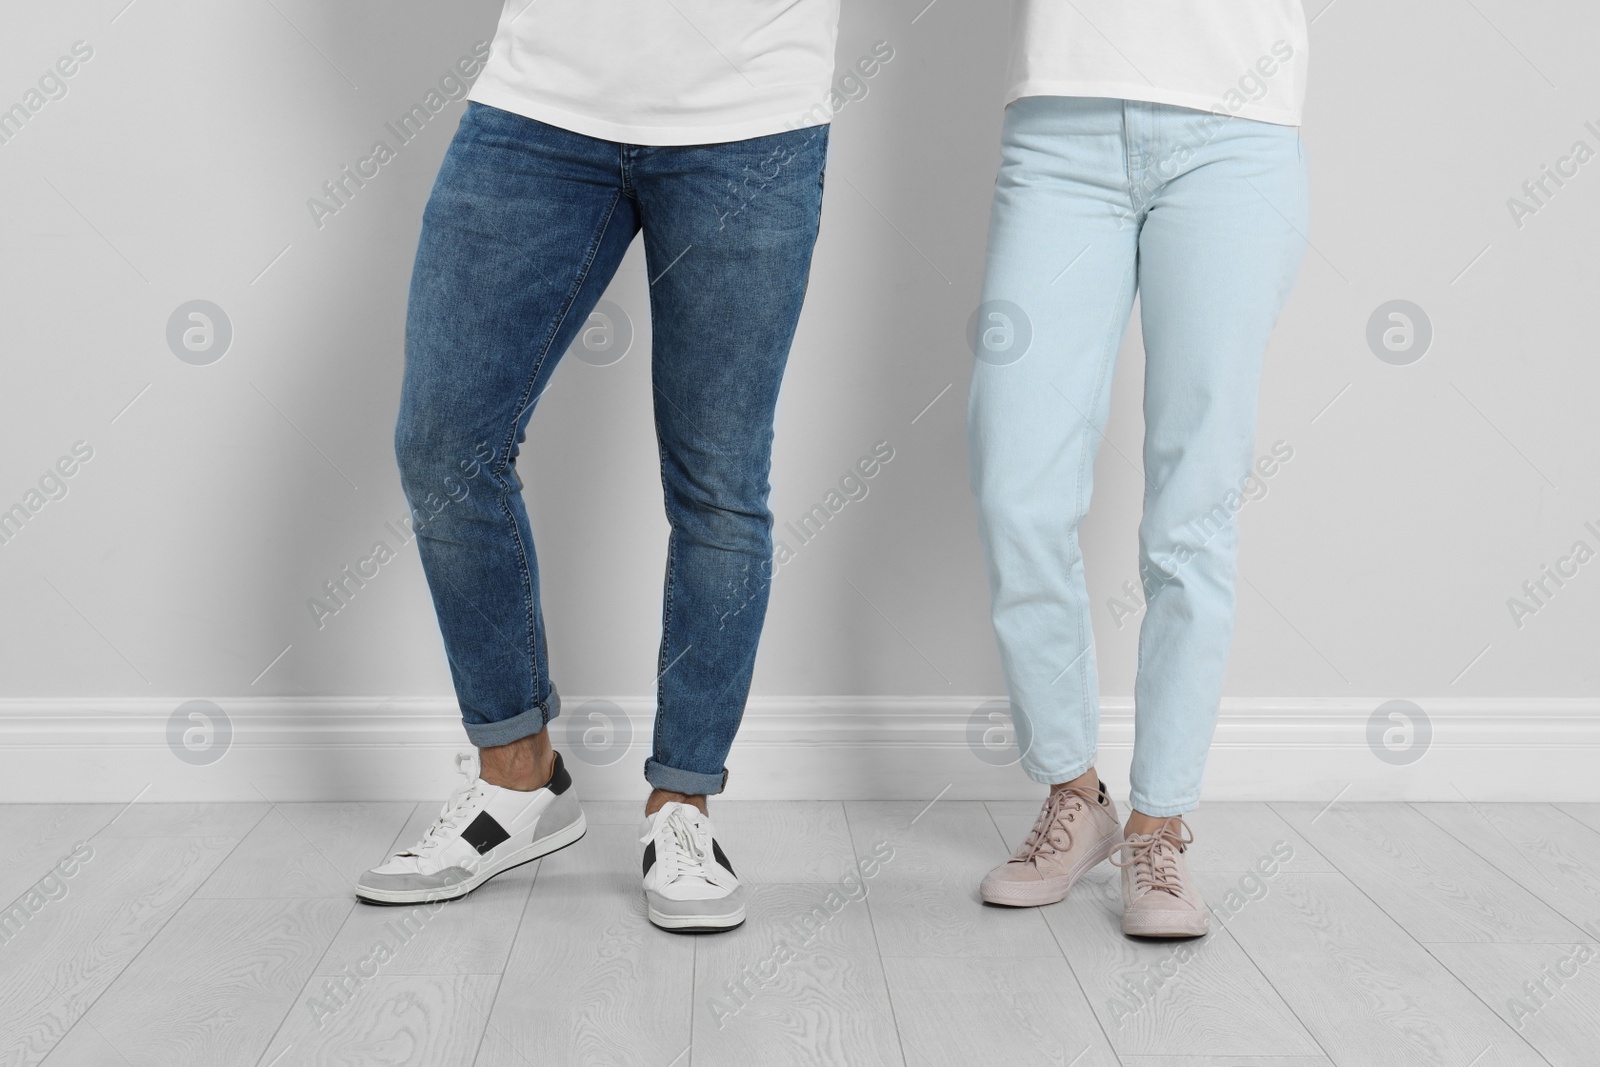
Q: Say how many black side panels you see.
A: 3